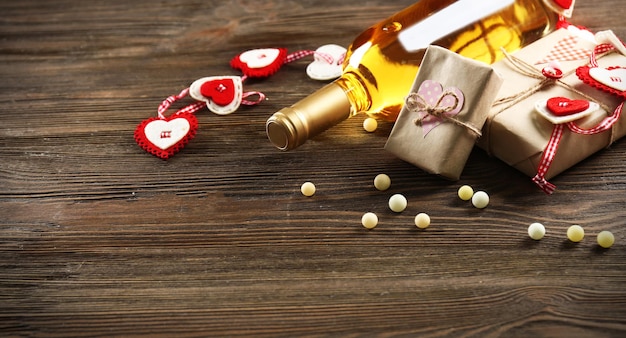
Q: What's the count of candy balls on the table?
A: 11